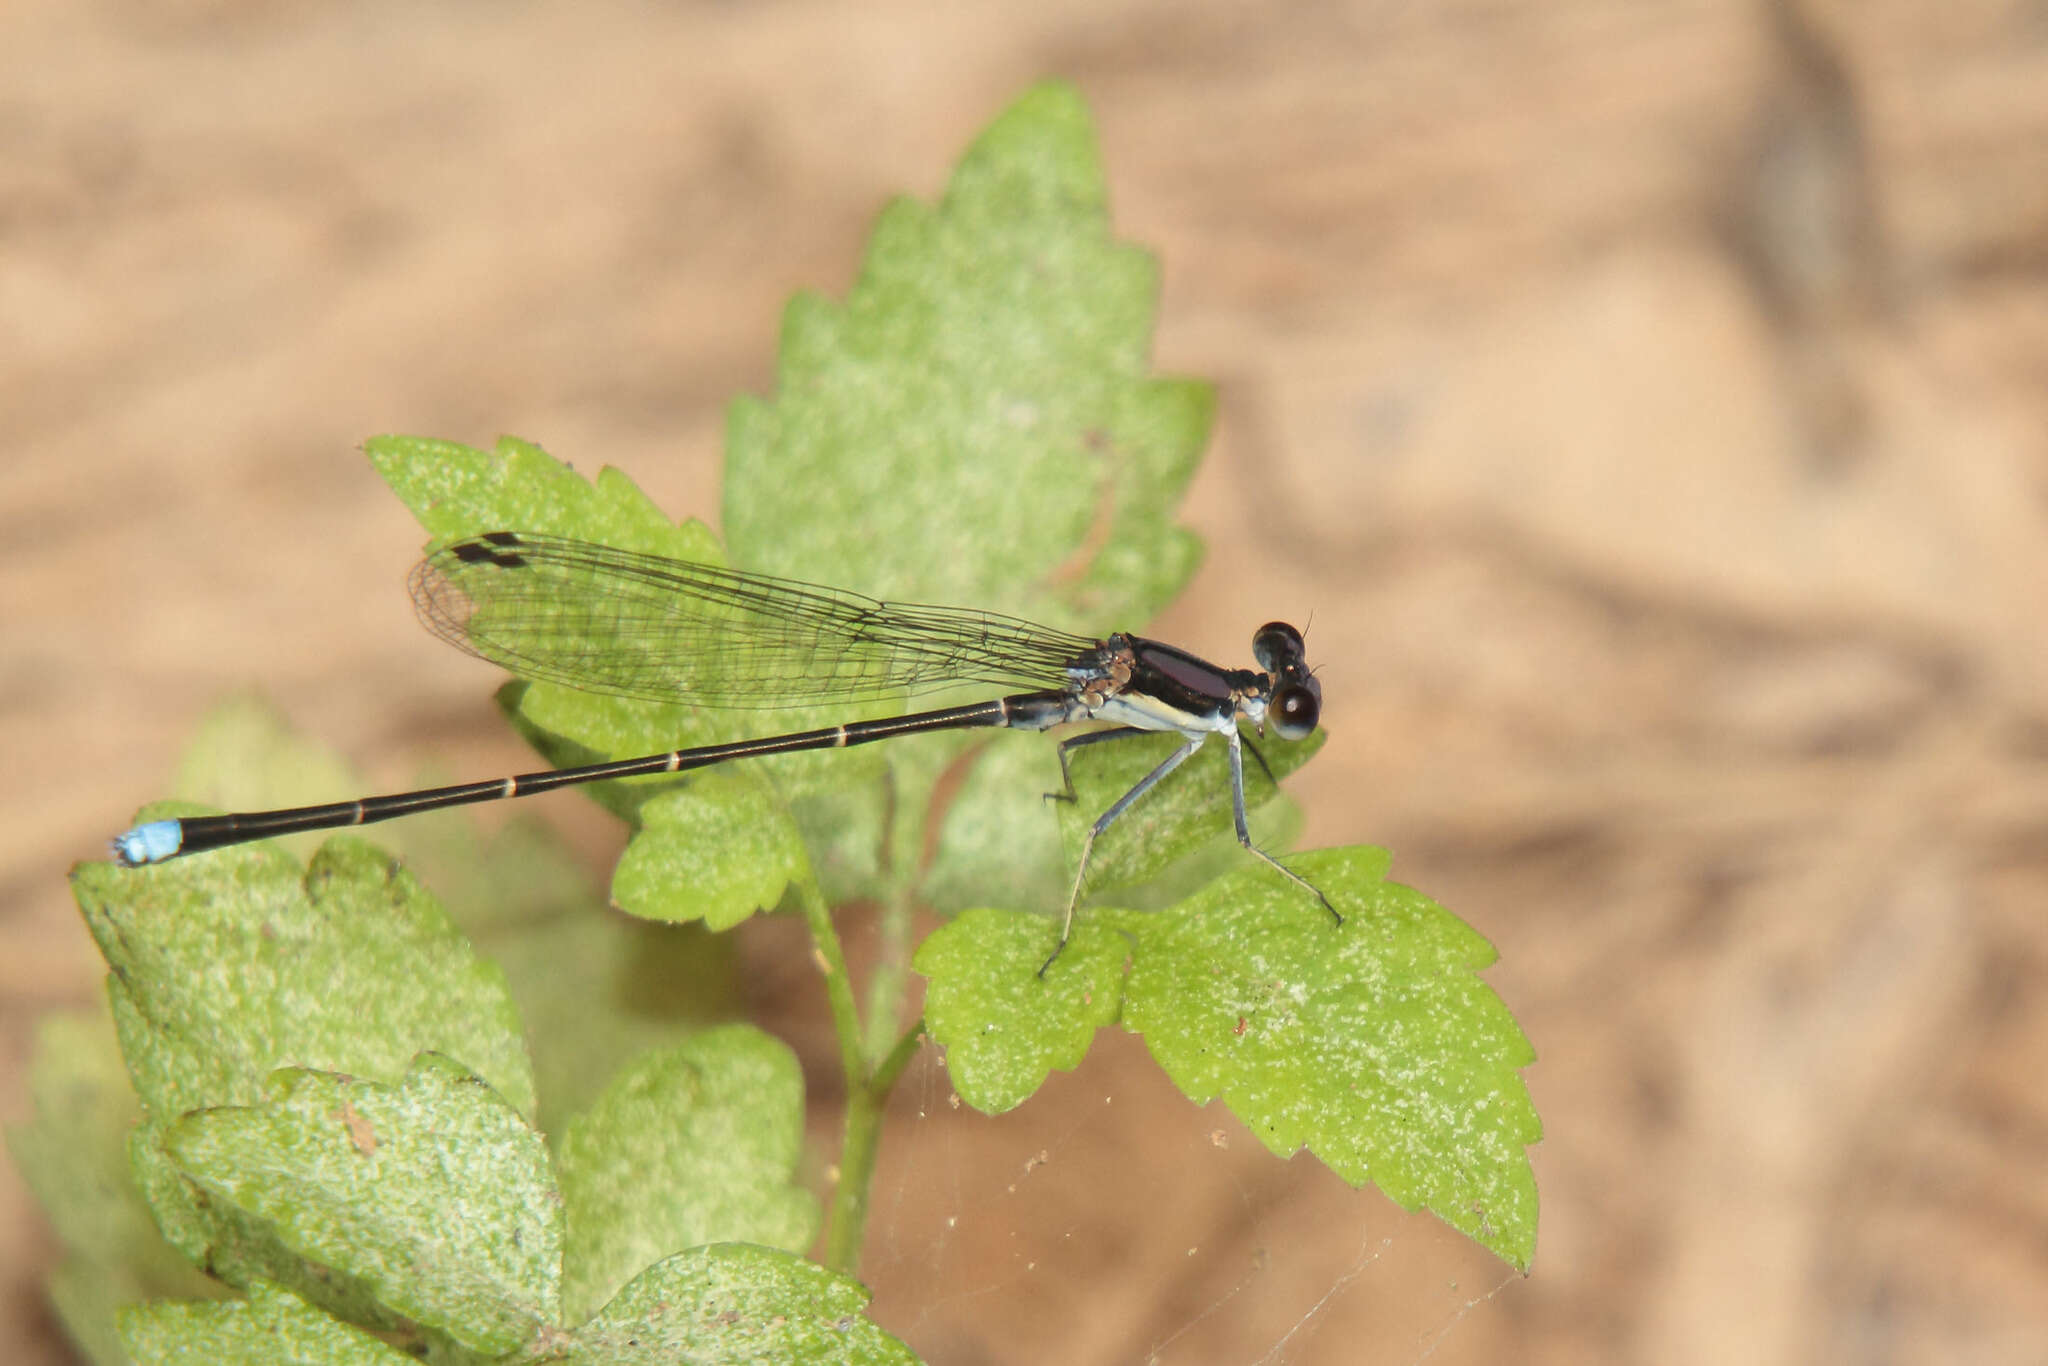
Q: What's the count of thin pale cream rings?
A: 5